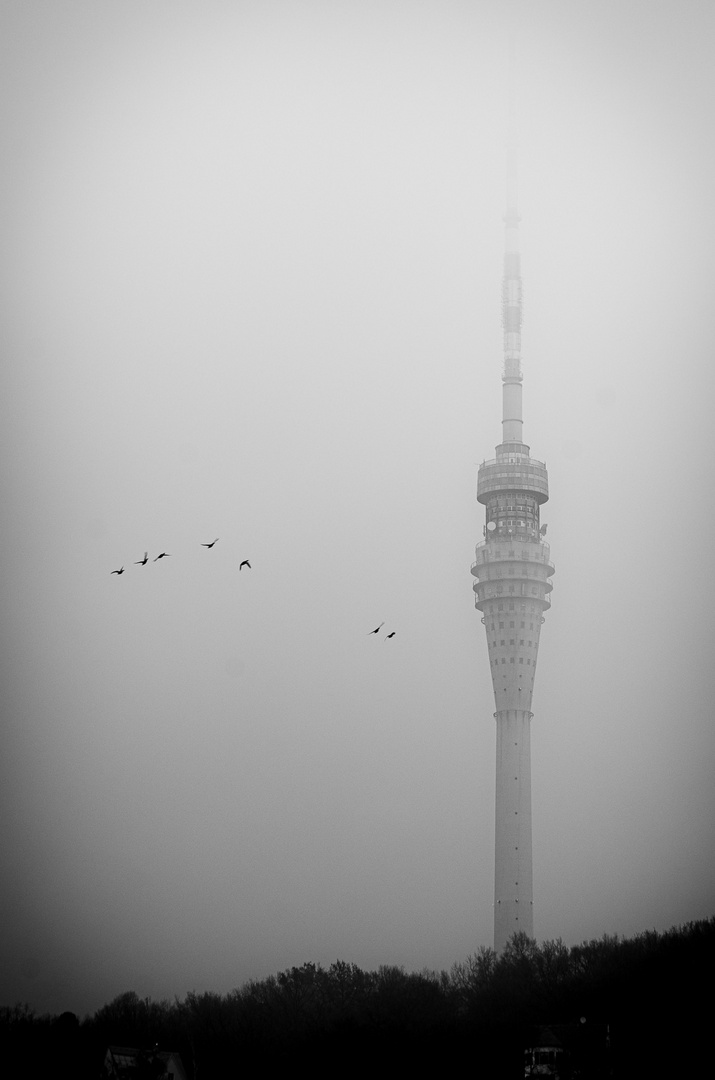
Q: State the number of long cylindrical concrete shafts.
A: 1